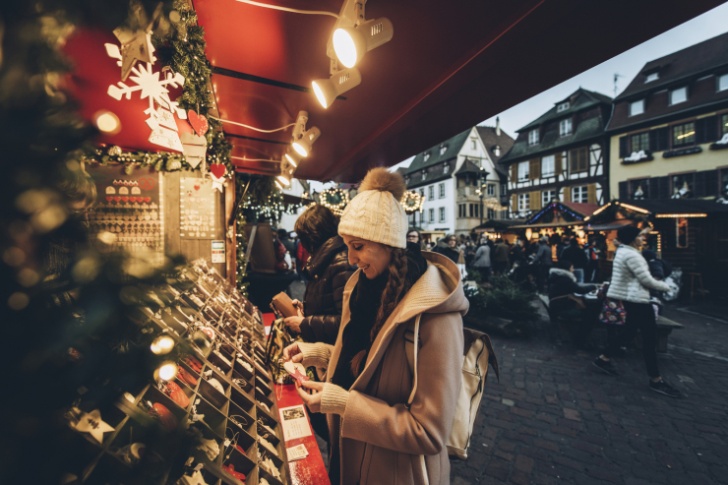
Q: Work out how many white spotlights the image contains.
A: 6